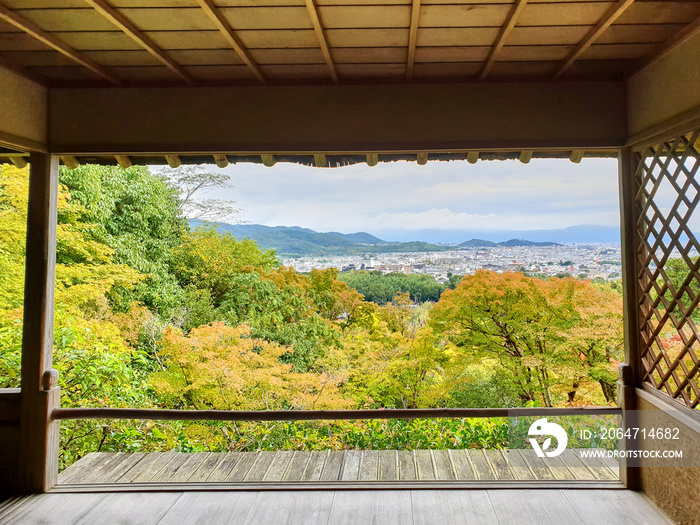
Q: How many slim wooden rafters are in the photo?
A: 7